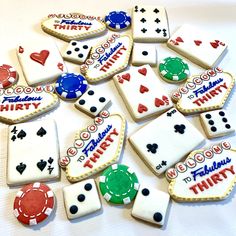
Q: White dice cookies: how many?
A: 6